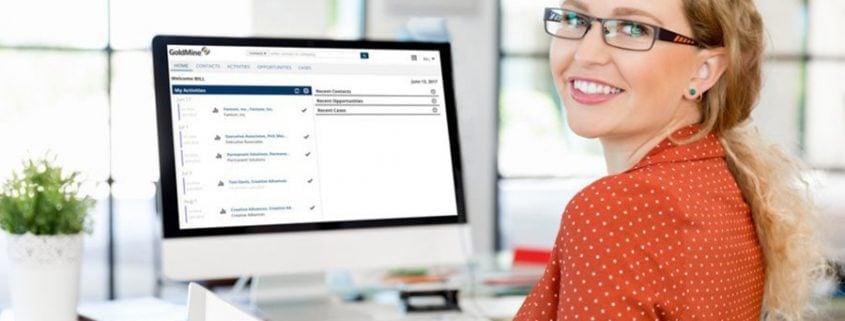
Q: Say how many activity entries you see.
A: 5